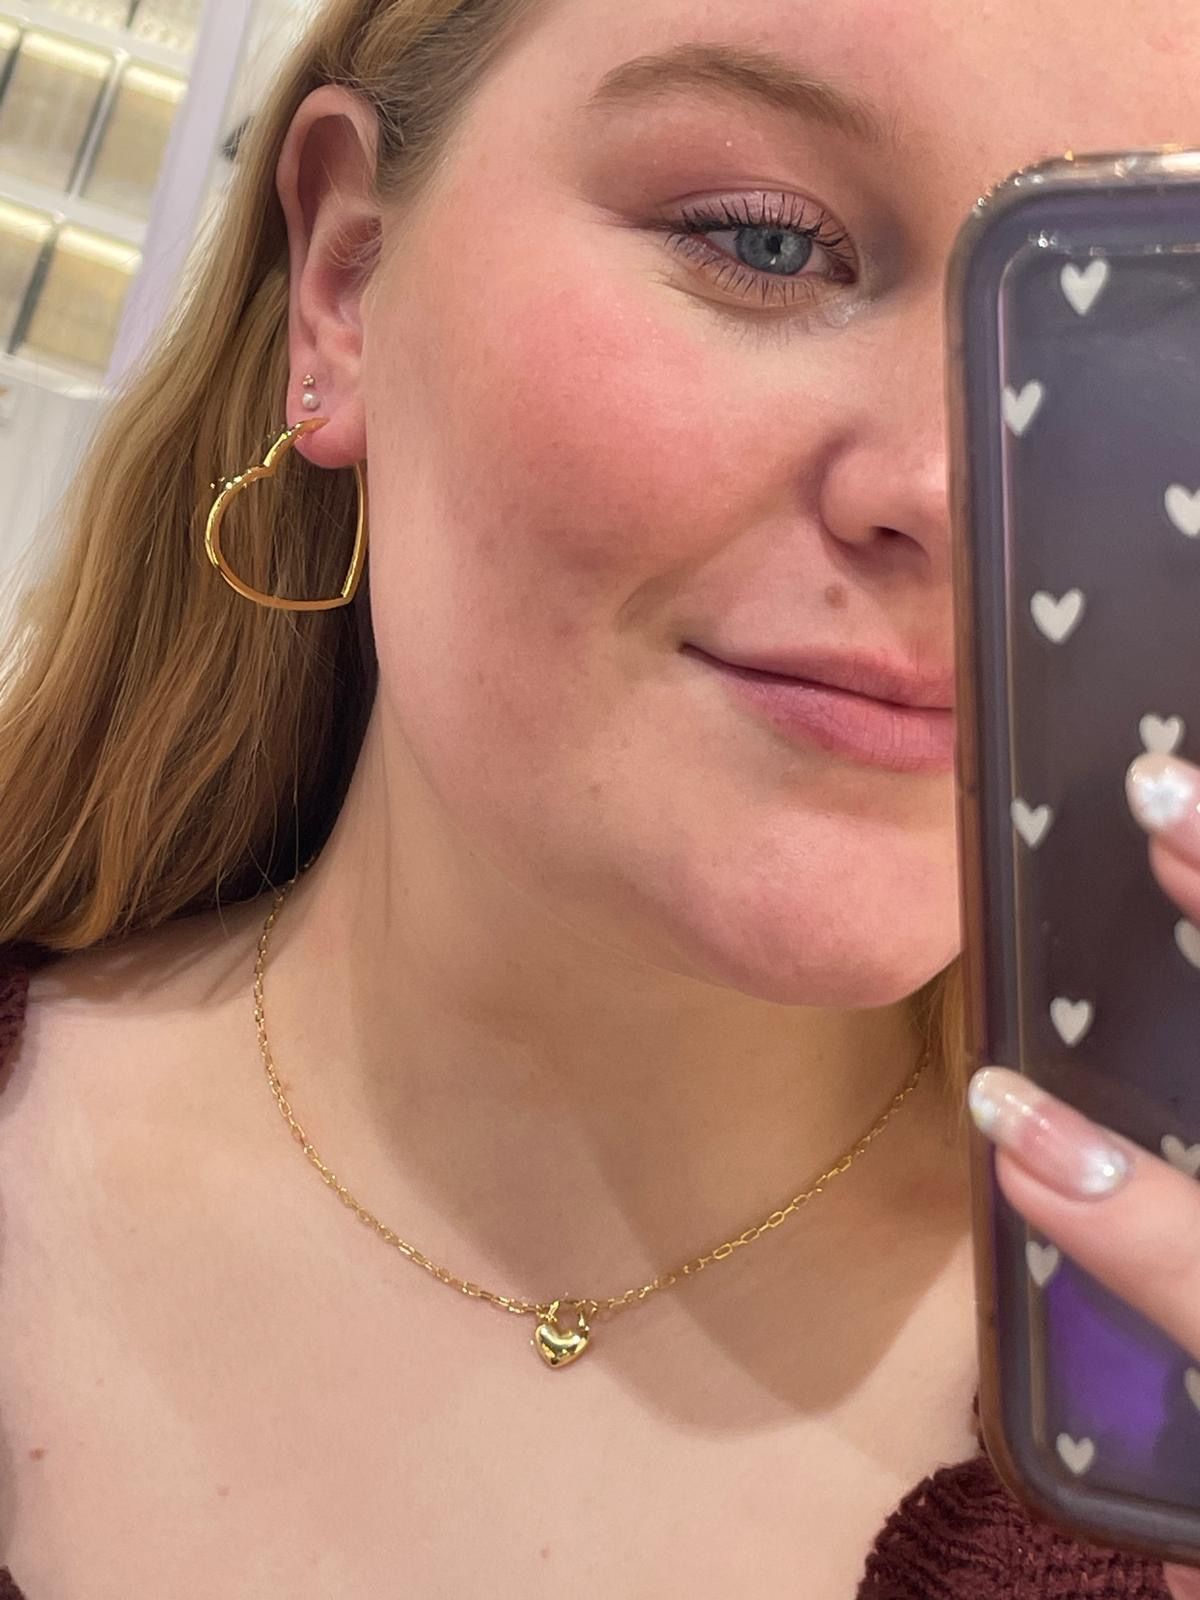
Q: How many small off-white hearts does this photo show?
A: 12